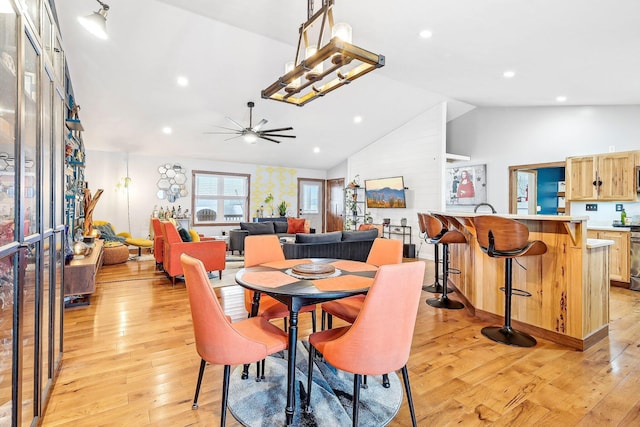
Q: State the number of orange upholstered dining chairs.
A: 4